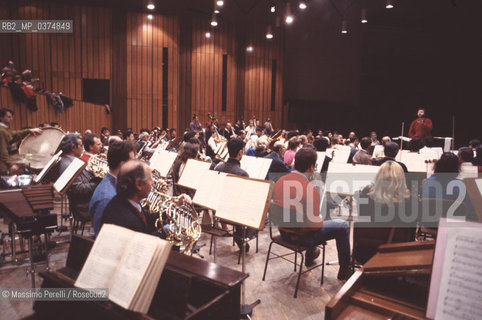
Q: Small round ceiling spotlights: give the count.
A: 14